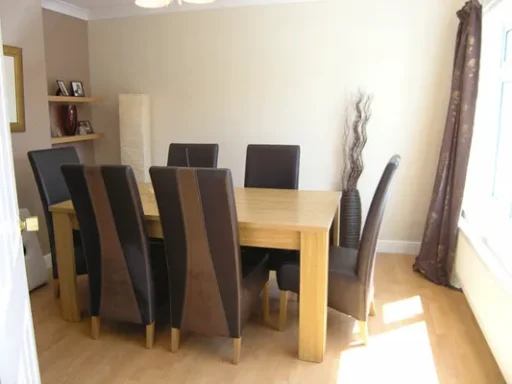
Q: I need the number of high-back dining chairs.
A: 6